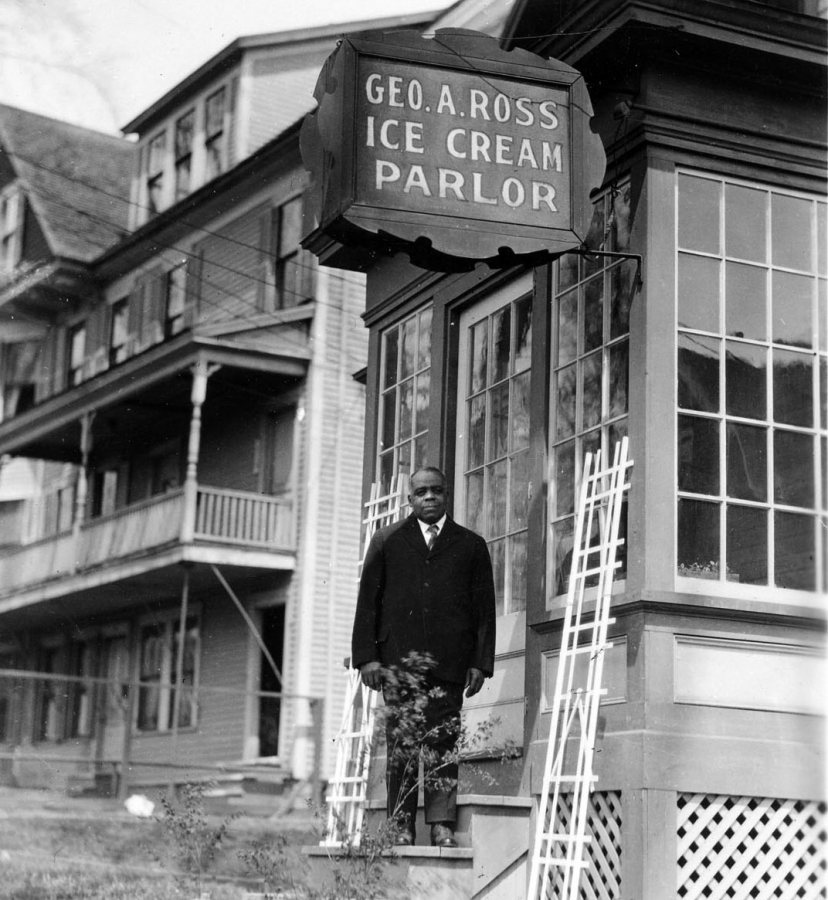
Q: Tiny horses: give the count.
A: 0